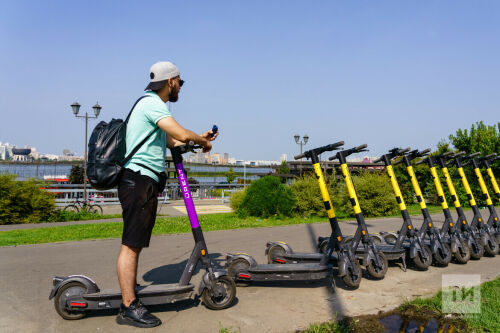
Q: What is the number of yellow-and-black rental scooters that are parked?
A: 9